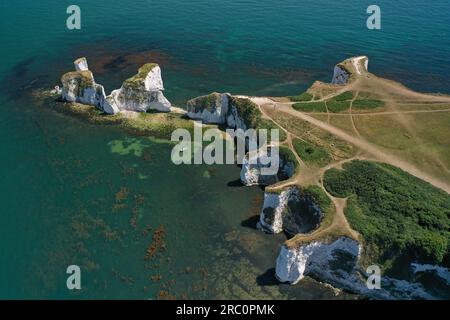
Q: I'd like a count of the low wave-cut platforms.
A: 1